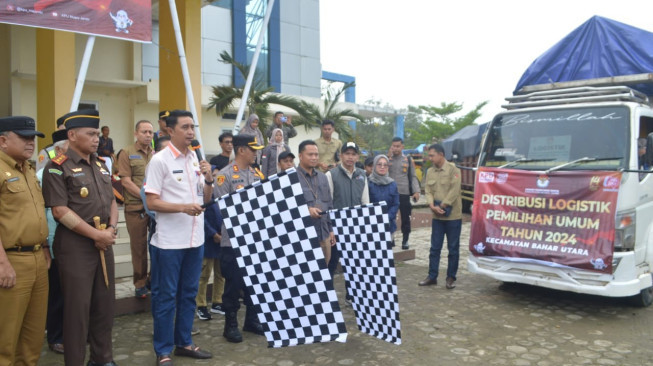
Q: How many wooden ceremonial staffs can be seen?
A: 1